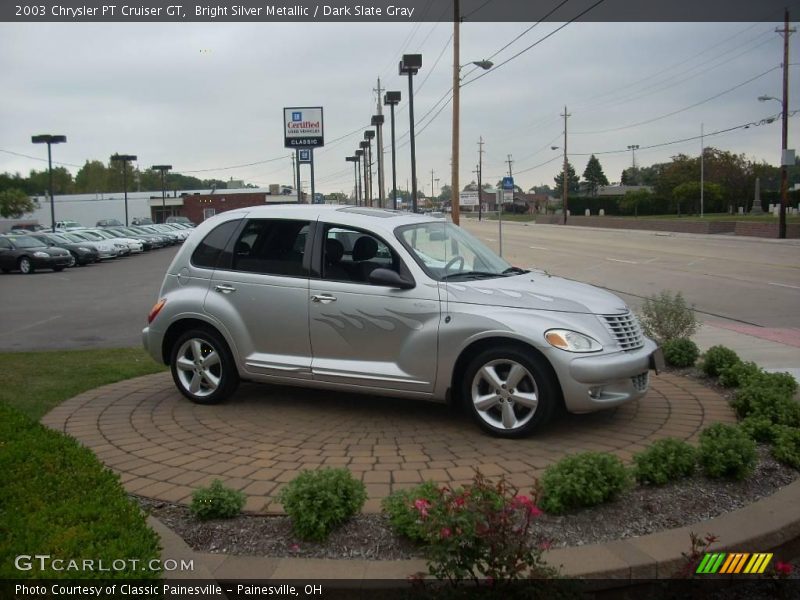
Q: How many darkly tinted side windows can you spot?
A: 2